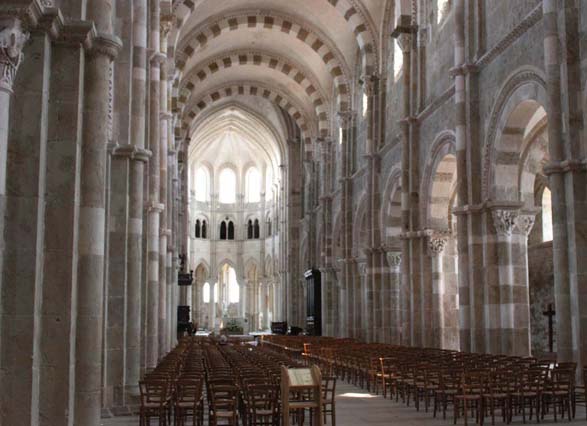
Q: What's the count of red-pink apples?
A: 0